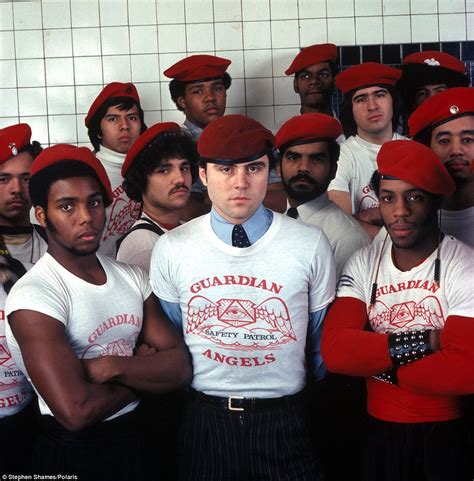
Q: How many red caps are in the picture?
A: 12